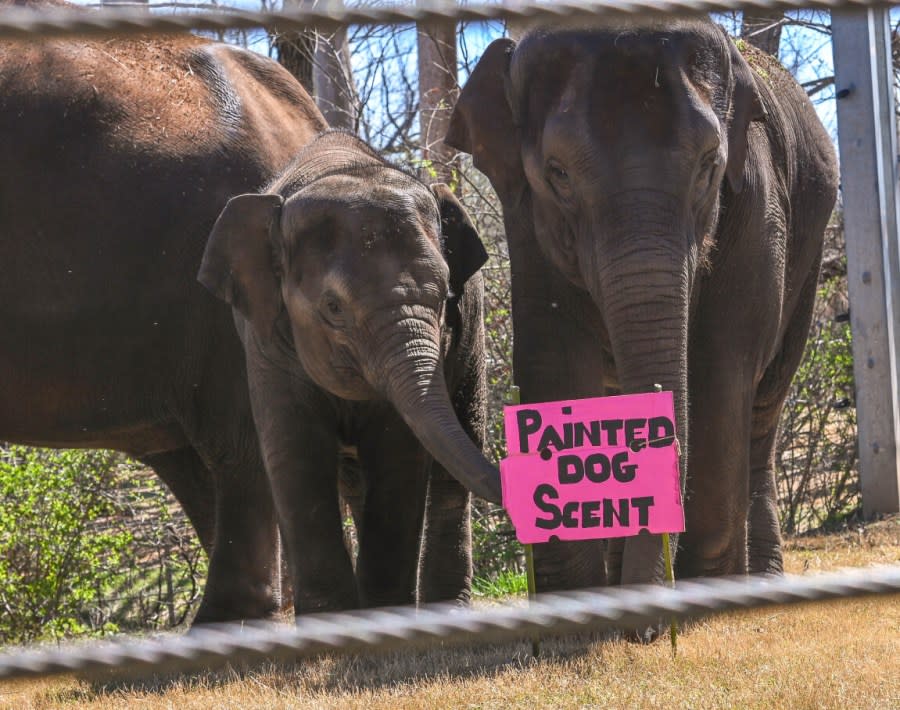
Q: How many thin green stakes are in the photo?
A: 2